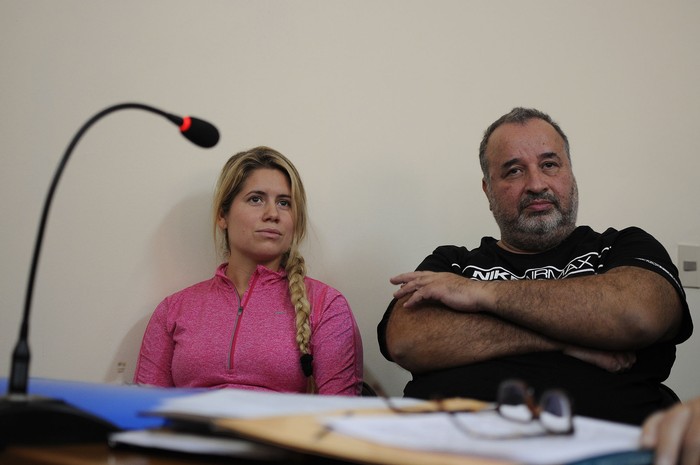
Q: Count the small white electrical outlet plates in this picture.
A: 1